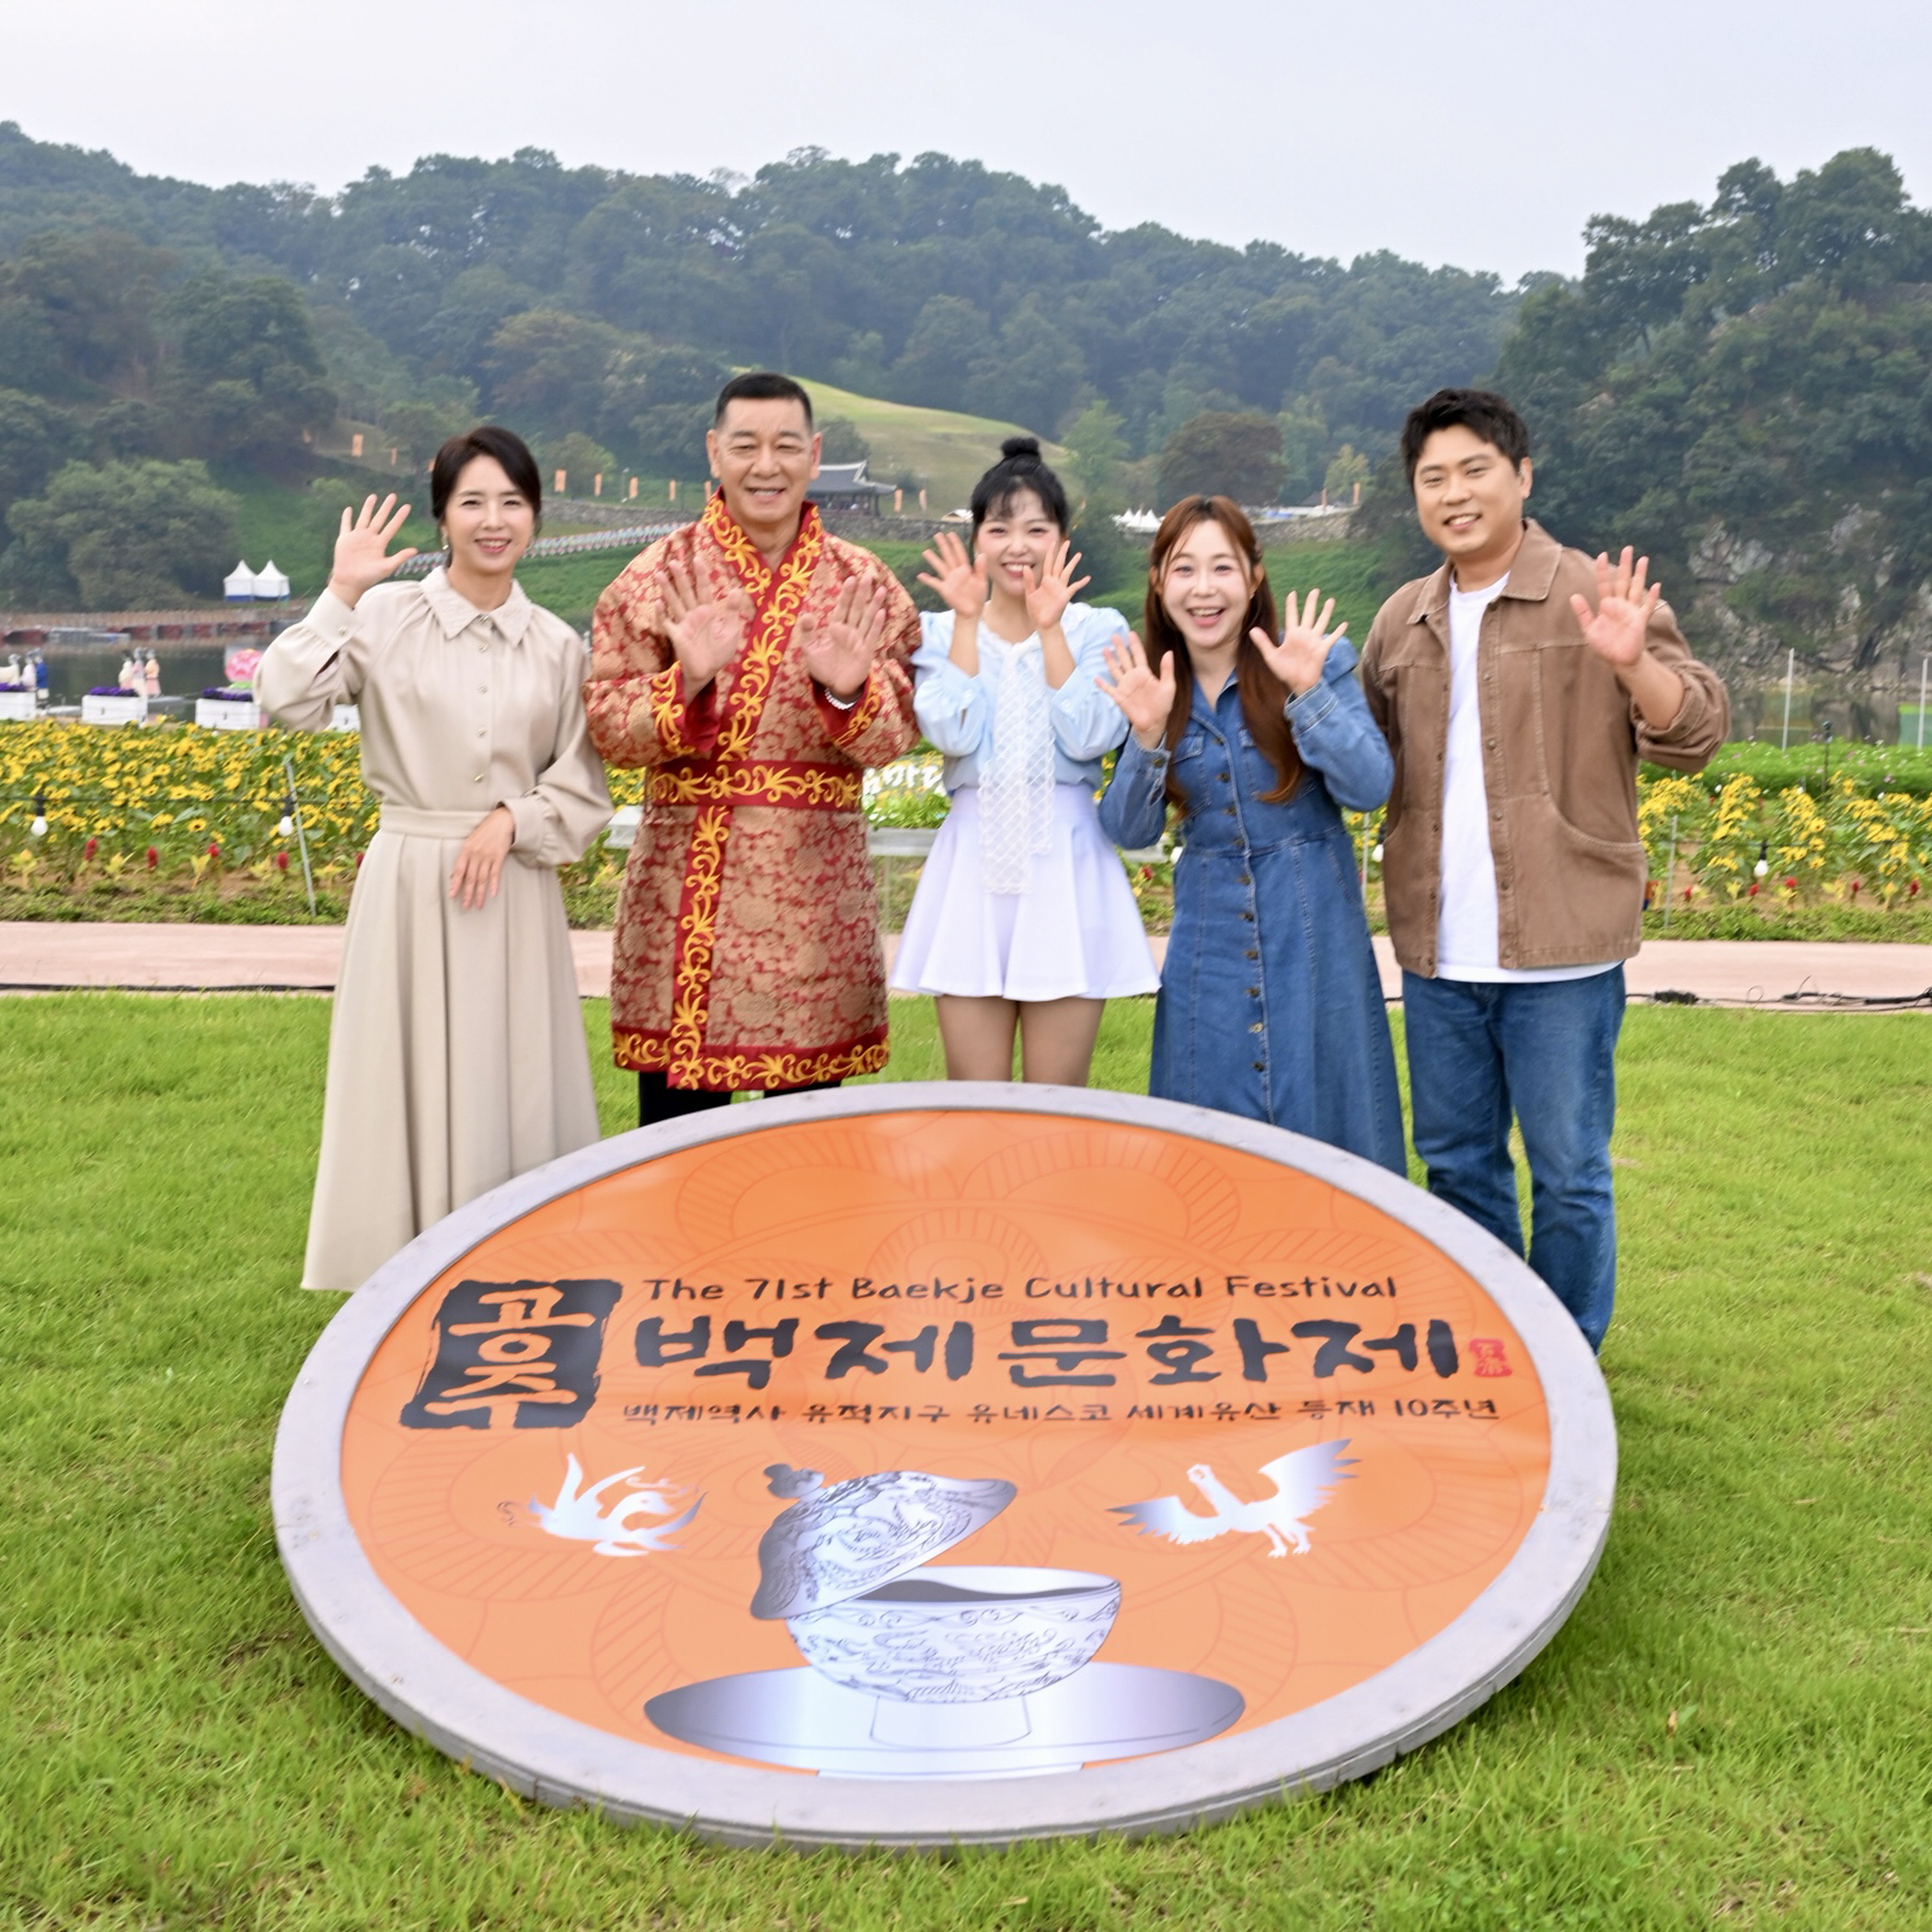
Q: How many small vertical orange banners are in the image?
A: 13